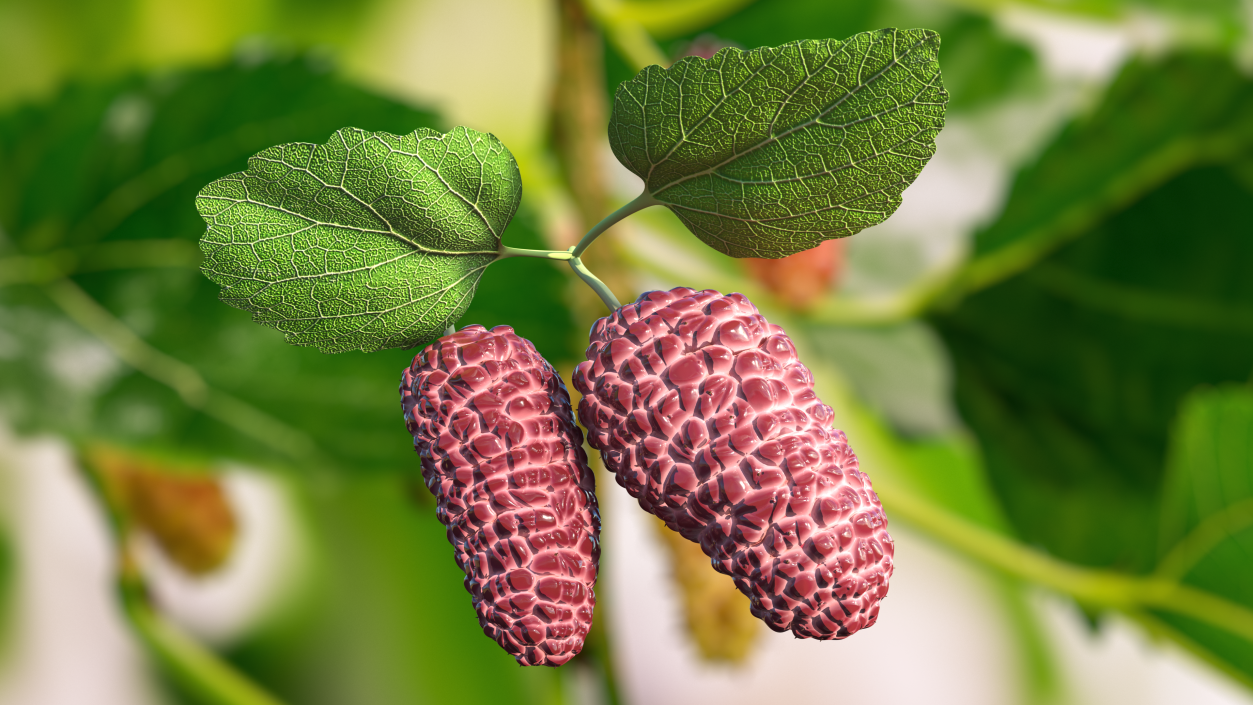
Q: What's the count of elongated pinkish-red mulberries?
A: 2